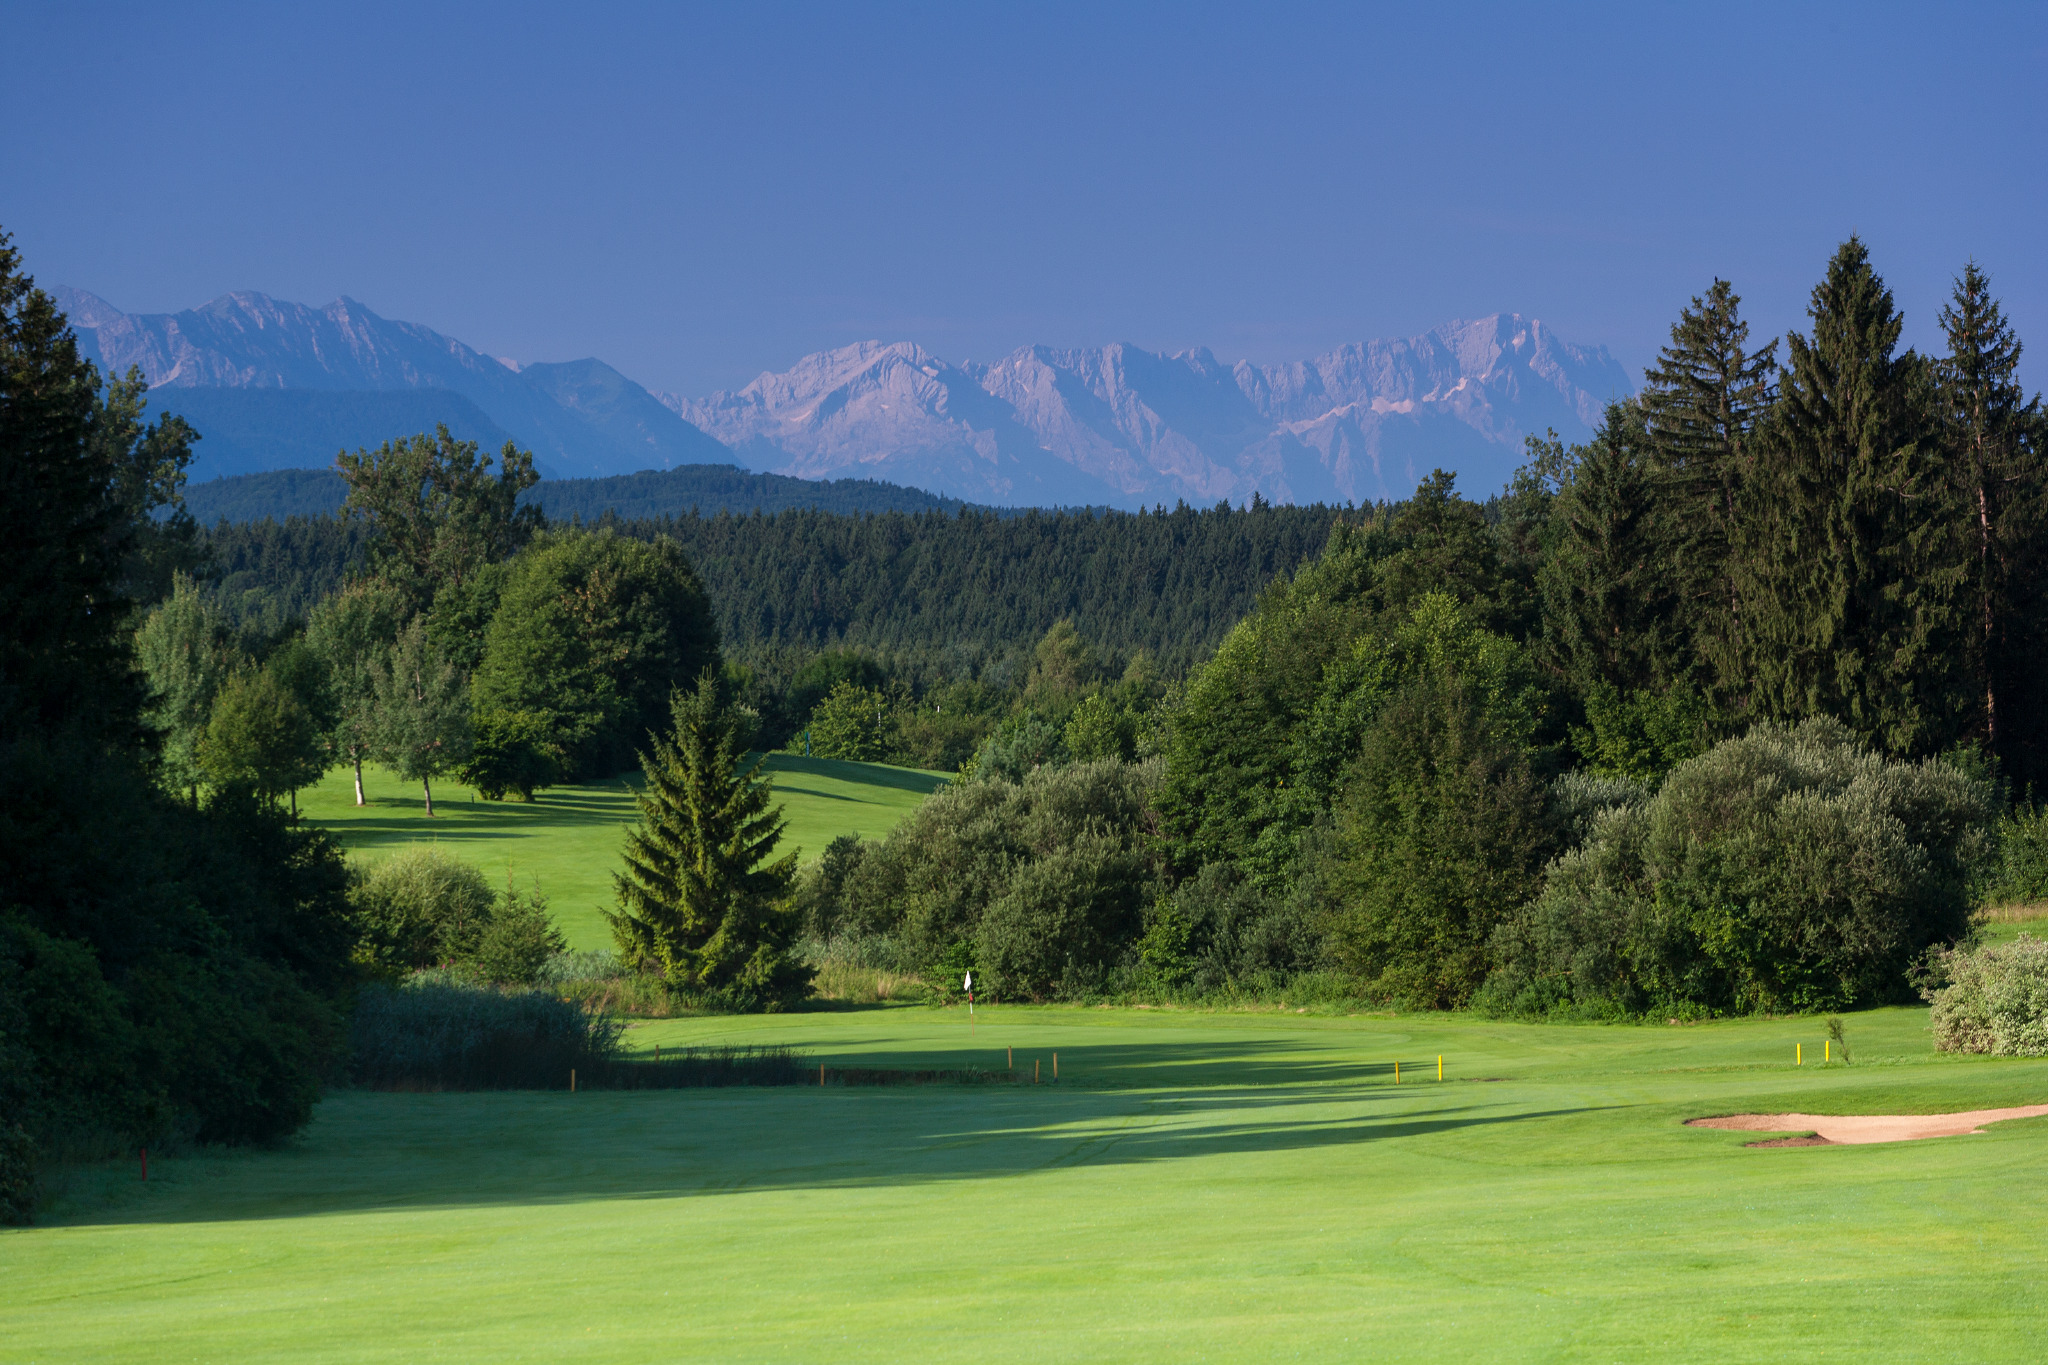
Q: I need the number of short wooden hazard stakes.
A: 11